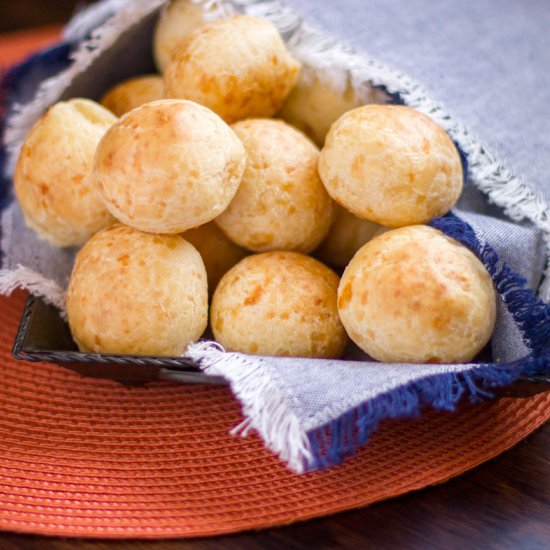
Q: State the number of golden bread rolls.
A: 13